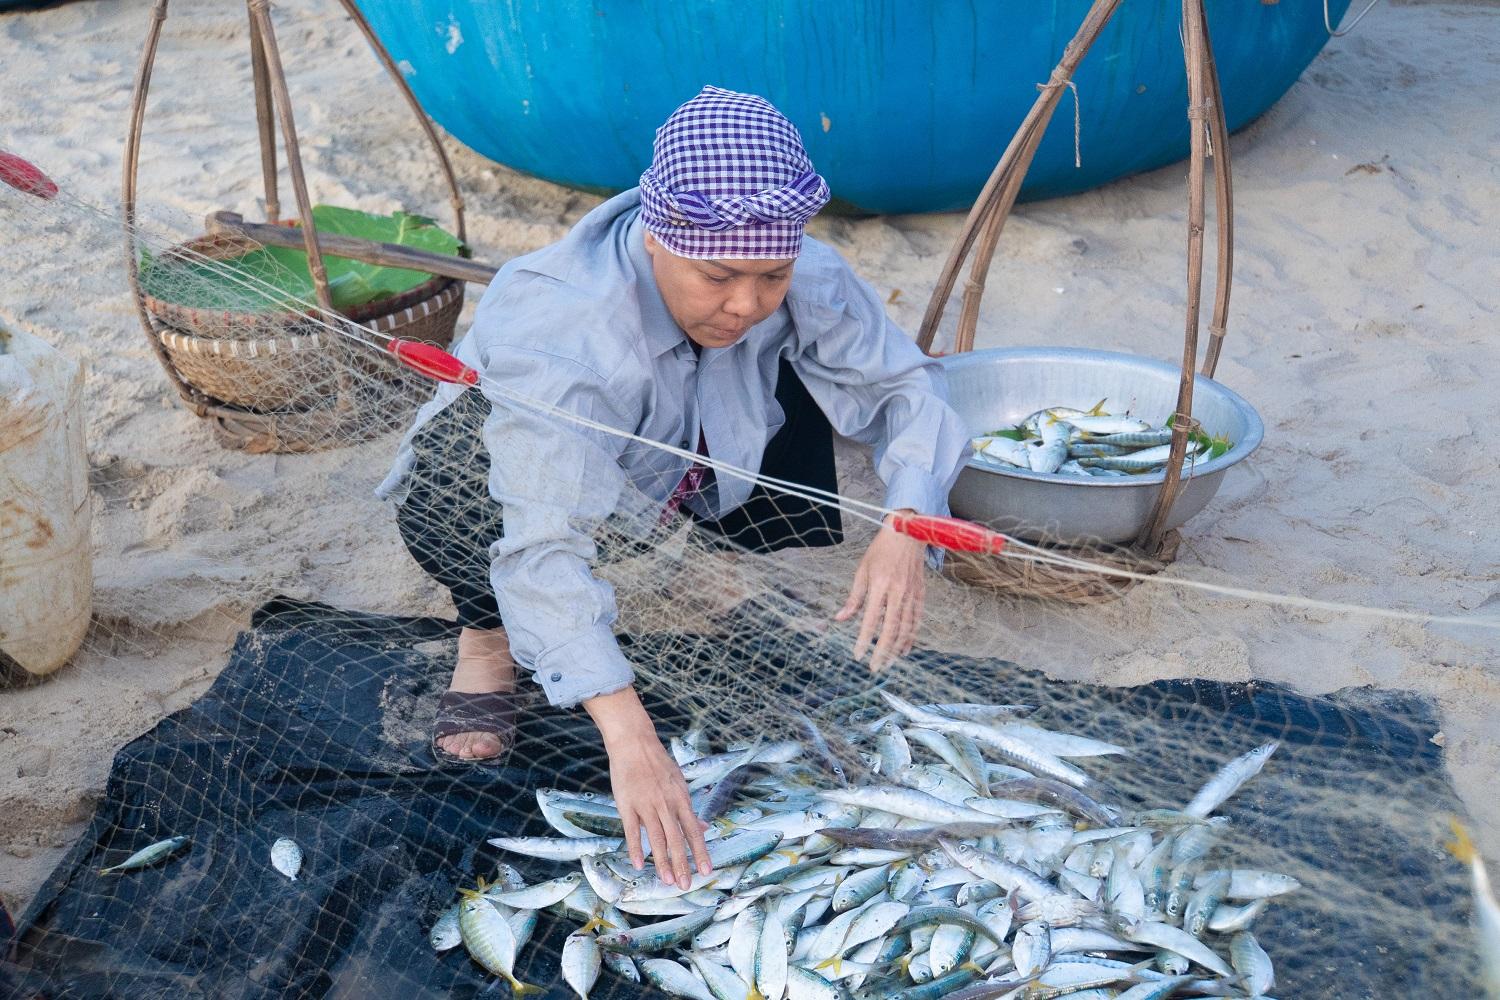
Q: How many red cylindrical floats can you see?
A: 3